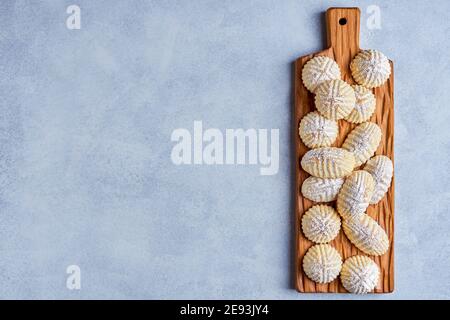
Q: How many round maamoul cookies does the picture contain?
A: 8